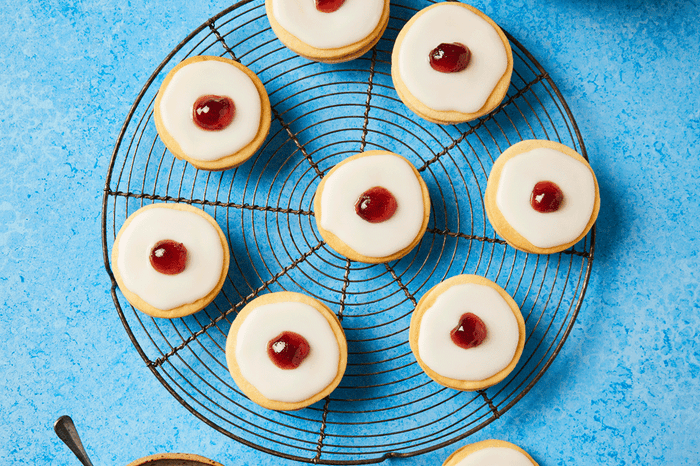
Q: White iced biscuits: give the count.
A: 9